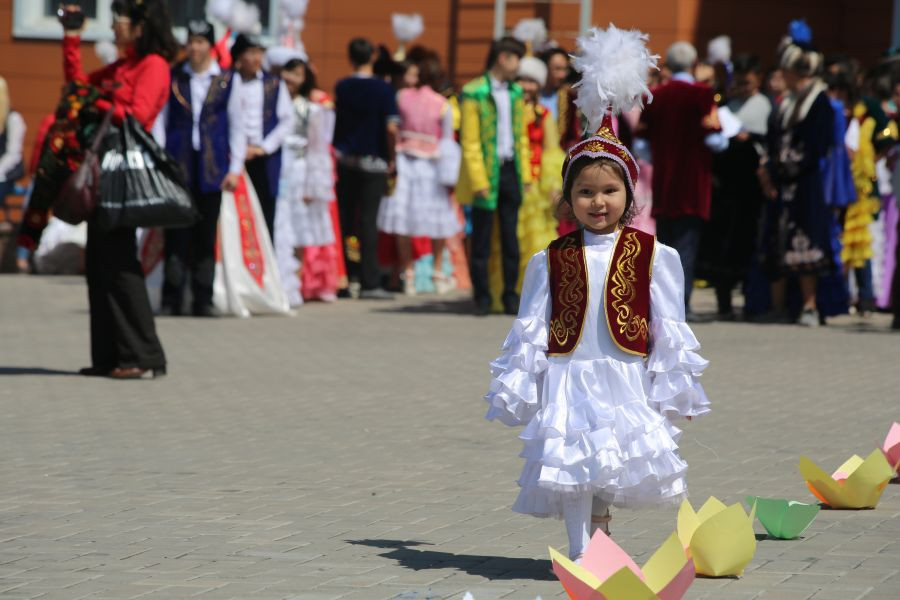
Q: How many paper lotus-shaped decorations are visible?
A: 5